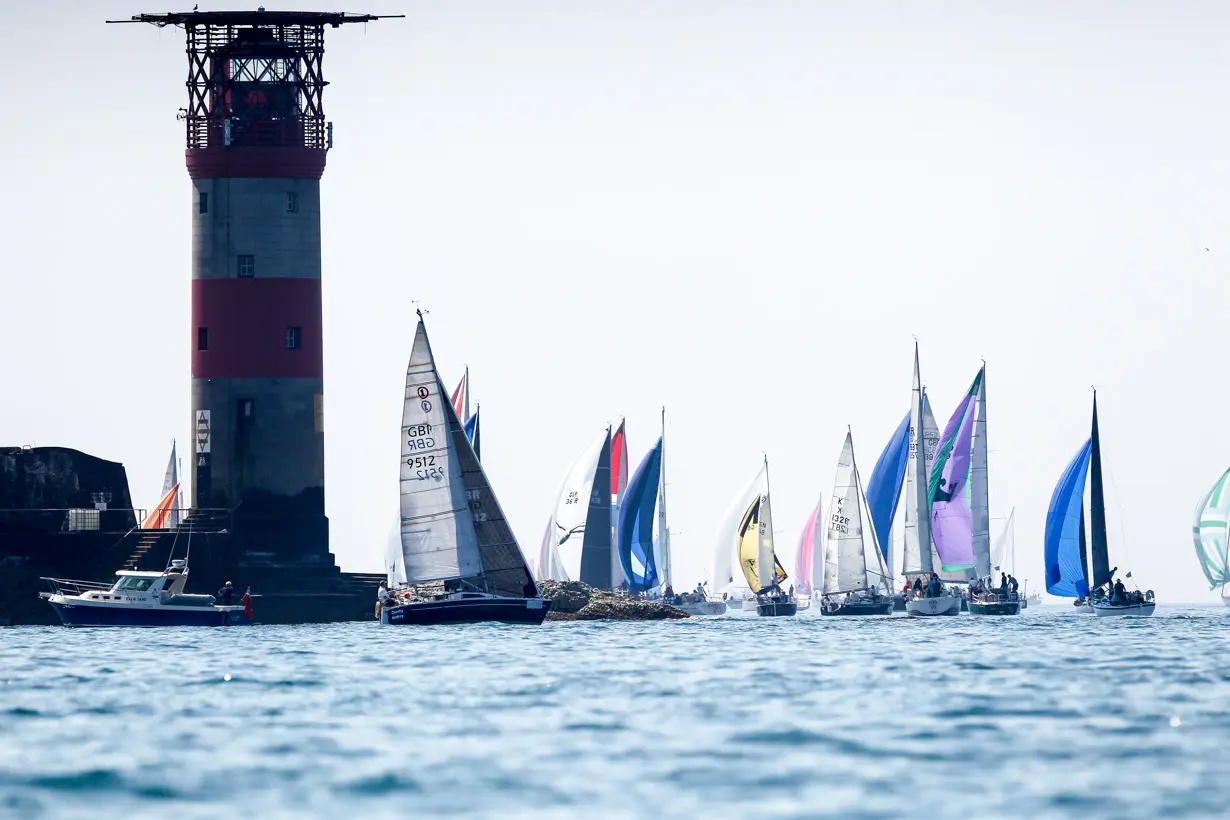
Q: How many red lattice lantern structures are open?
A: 1